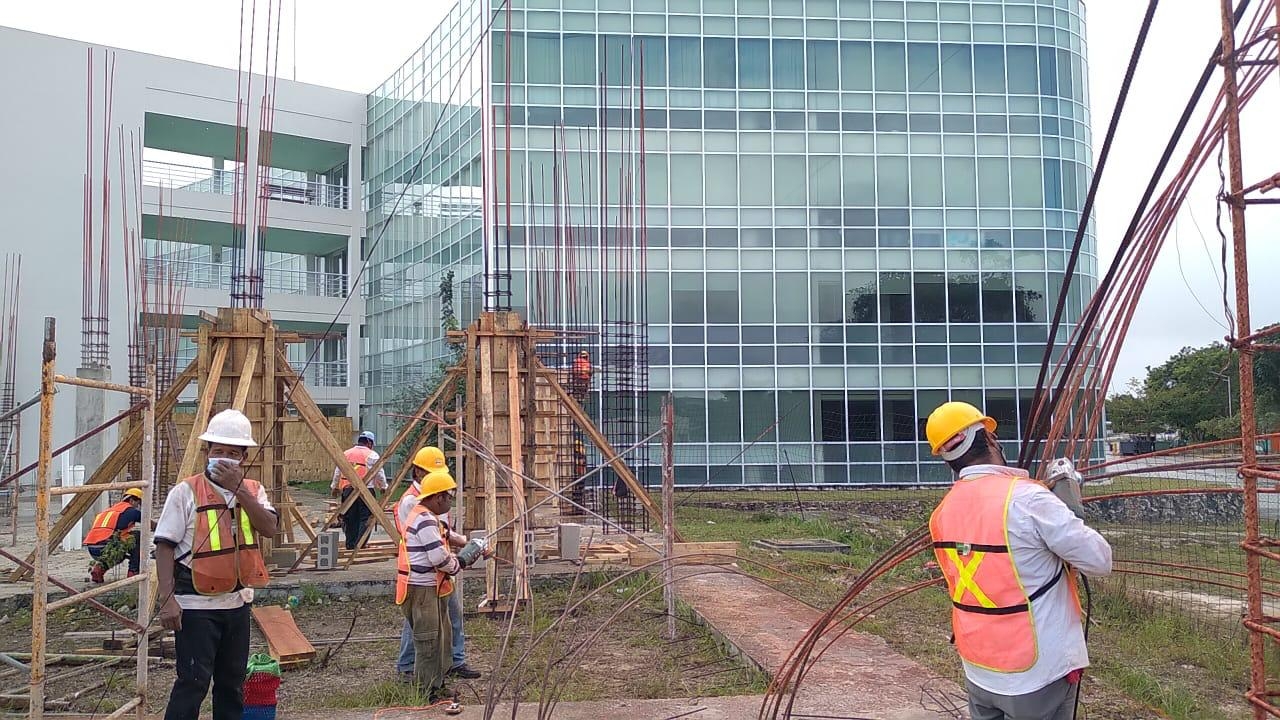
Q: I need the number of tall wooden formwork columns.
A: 2